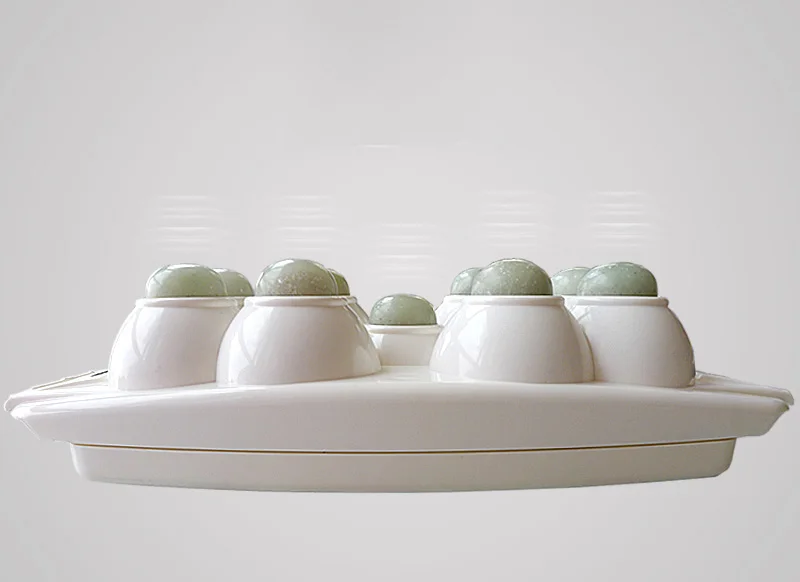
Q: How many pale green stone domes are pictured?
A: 9